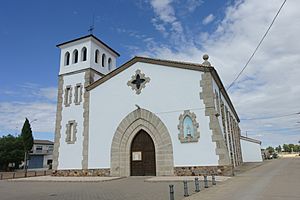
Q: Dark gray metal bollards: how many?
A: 5